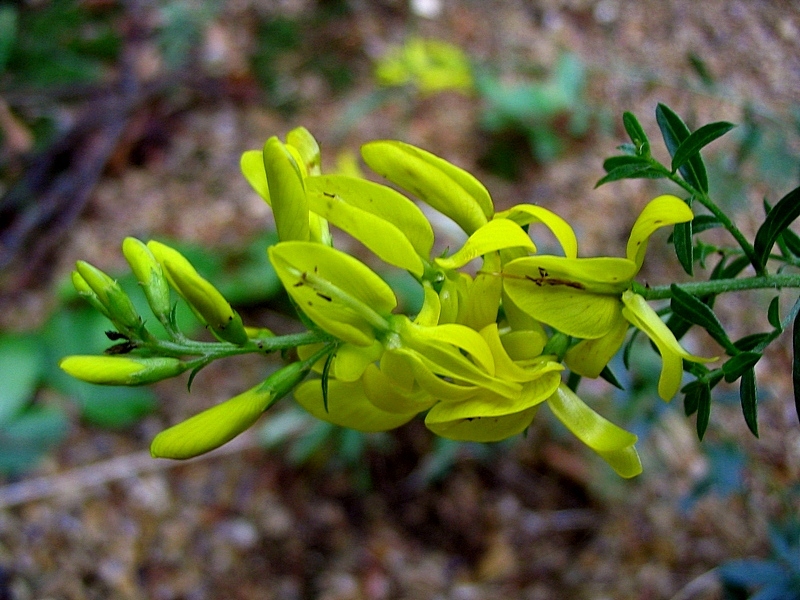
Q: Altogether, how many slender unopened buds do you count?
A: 6